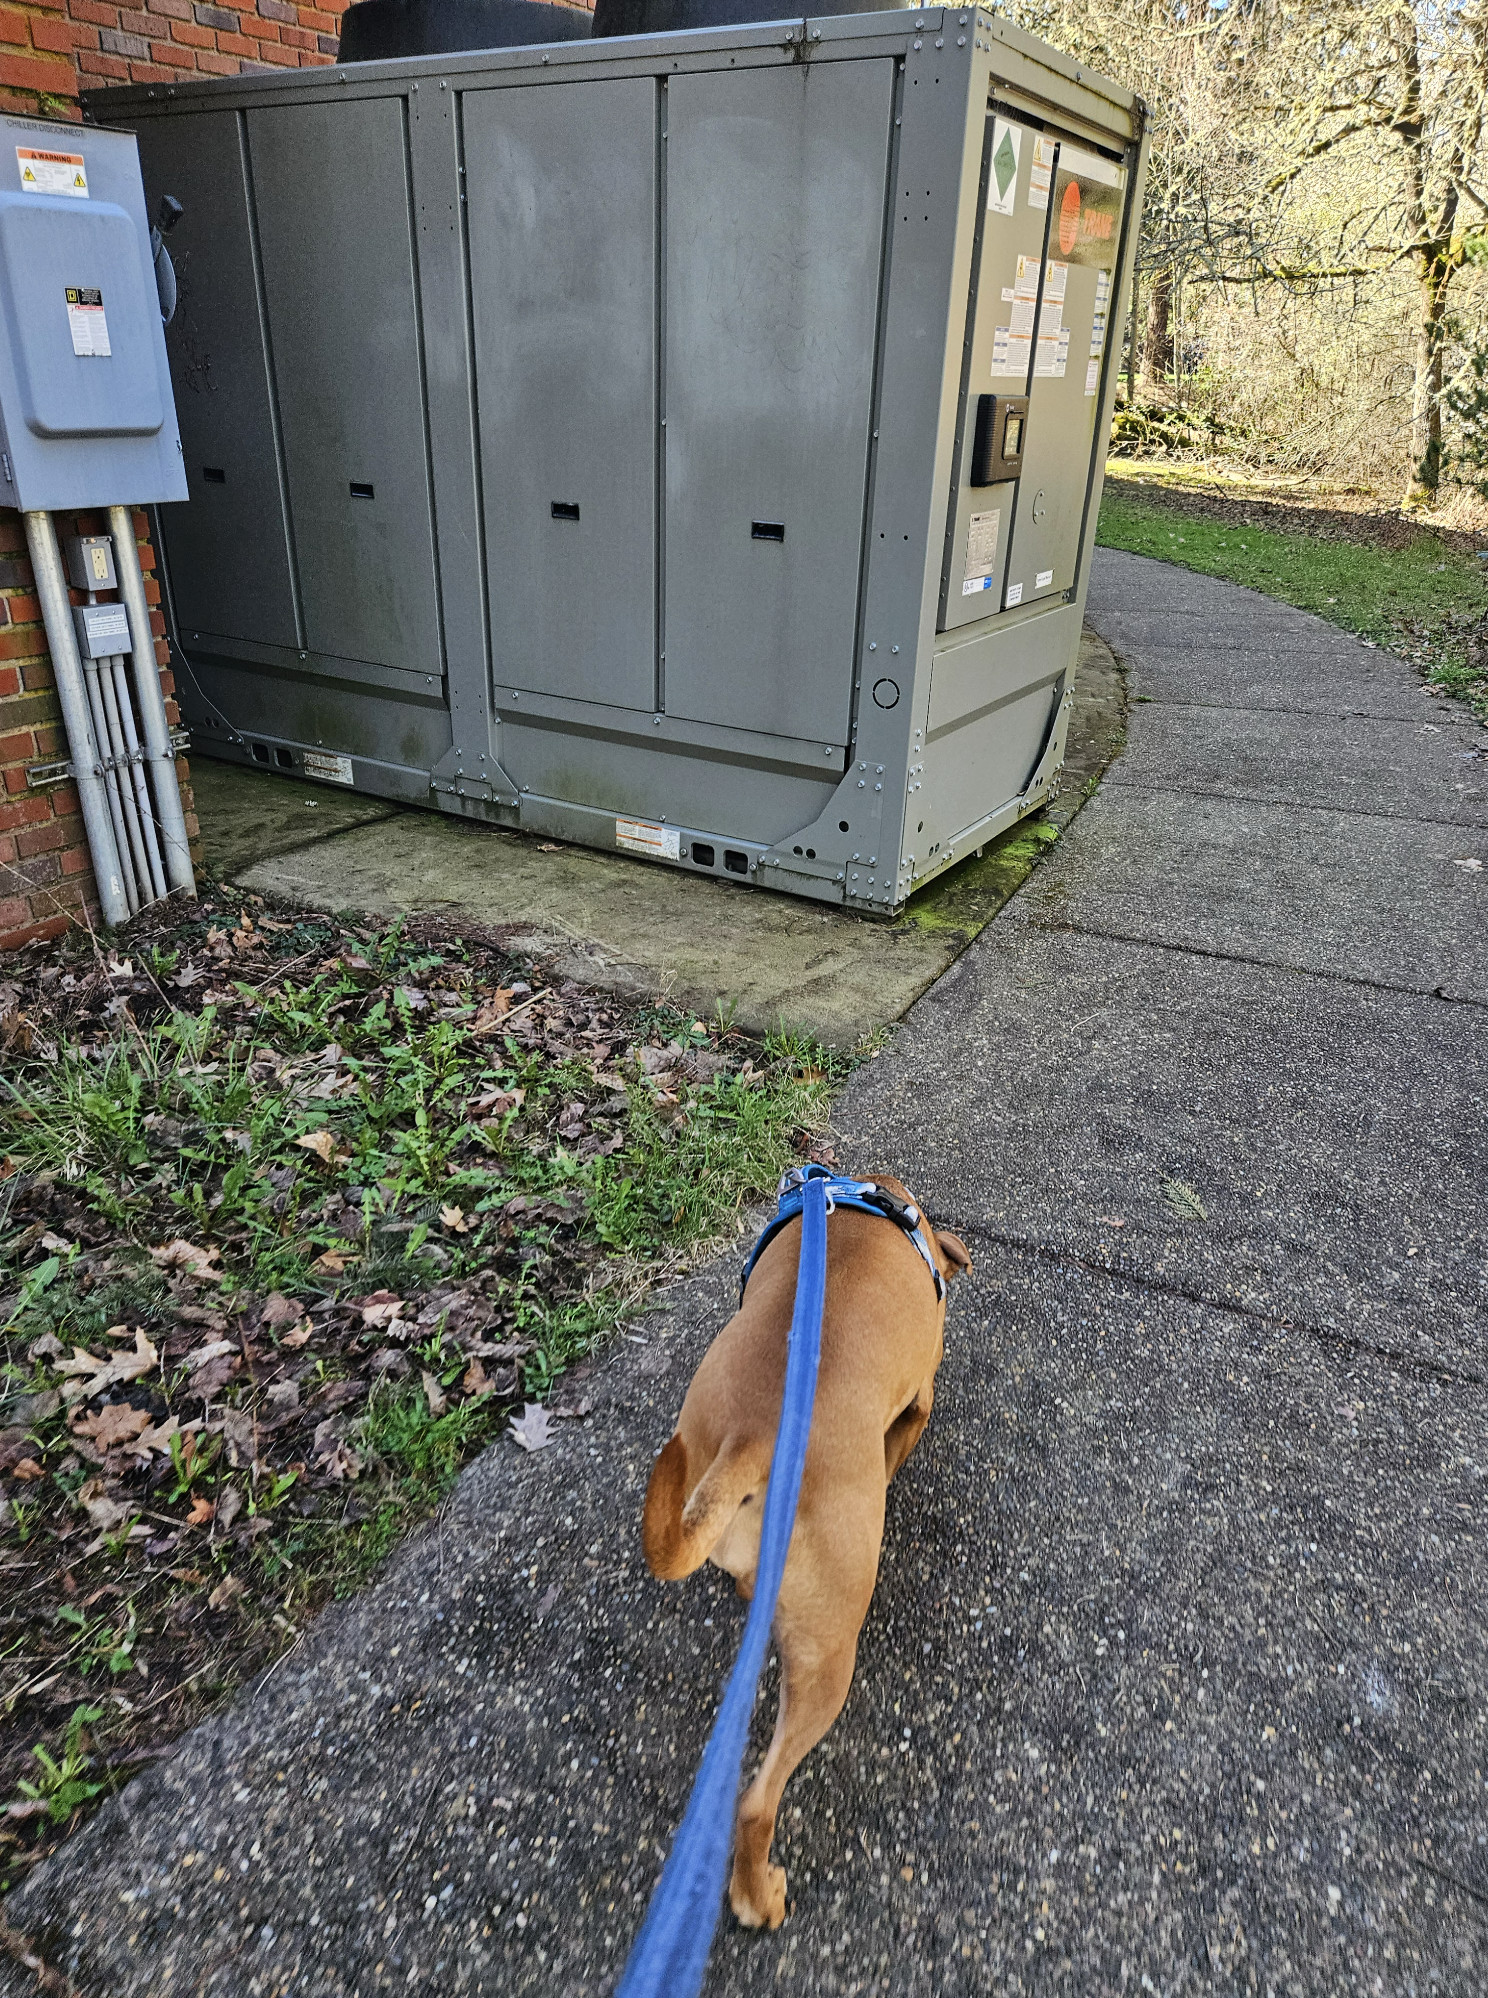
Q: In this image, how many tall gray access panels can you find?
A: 4